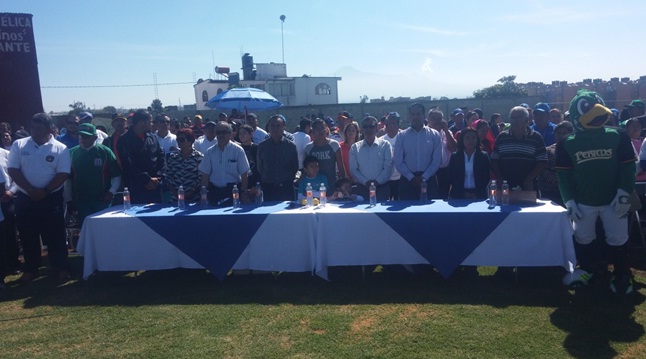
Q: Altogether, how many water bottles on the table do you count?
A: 11